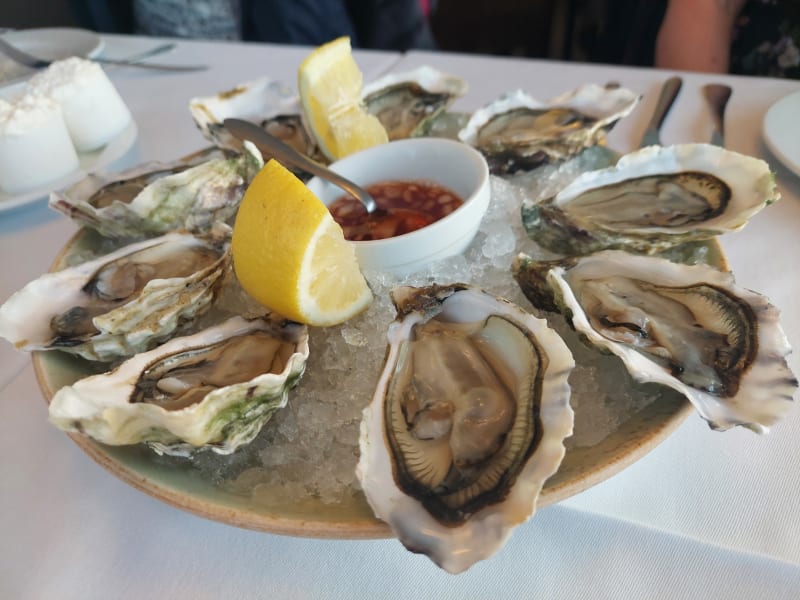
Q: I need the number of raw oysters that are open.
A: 9